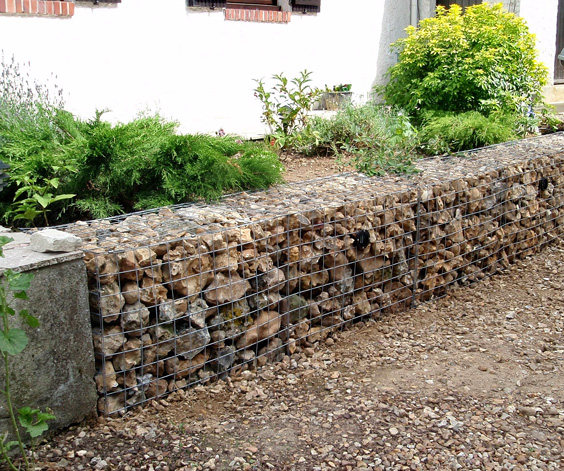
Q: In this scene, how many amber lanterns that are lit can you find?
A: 0